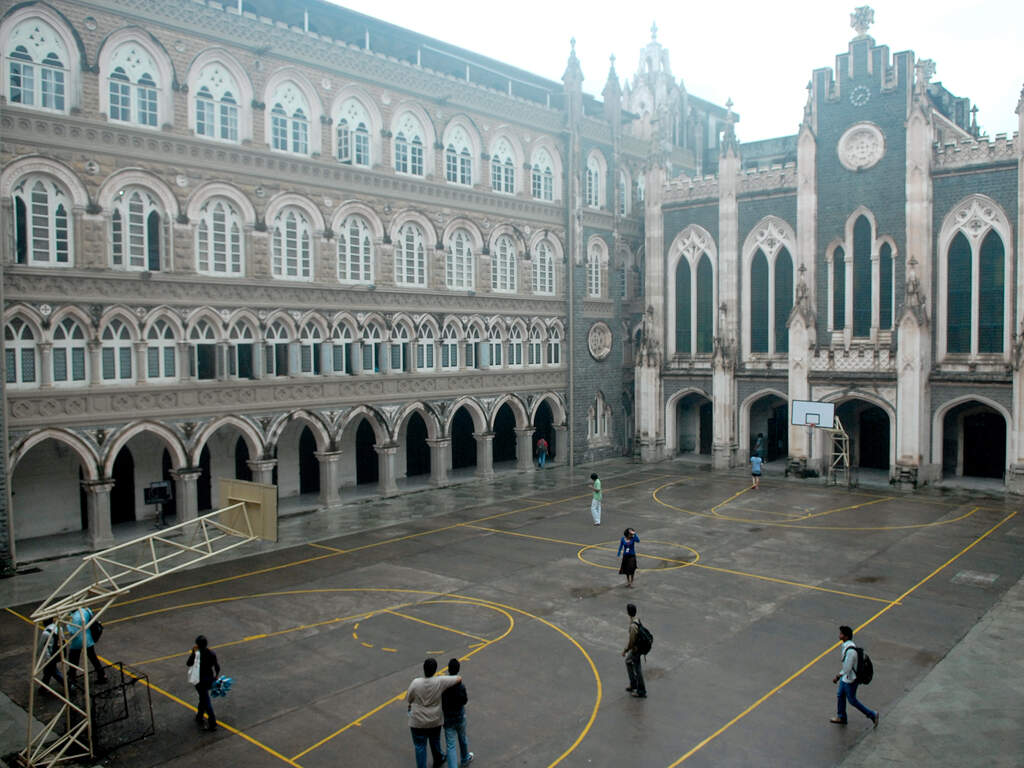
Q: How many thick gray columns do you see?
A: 9